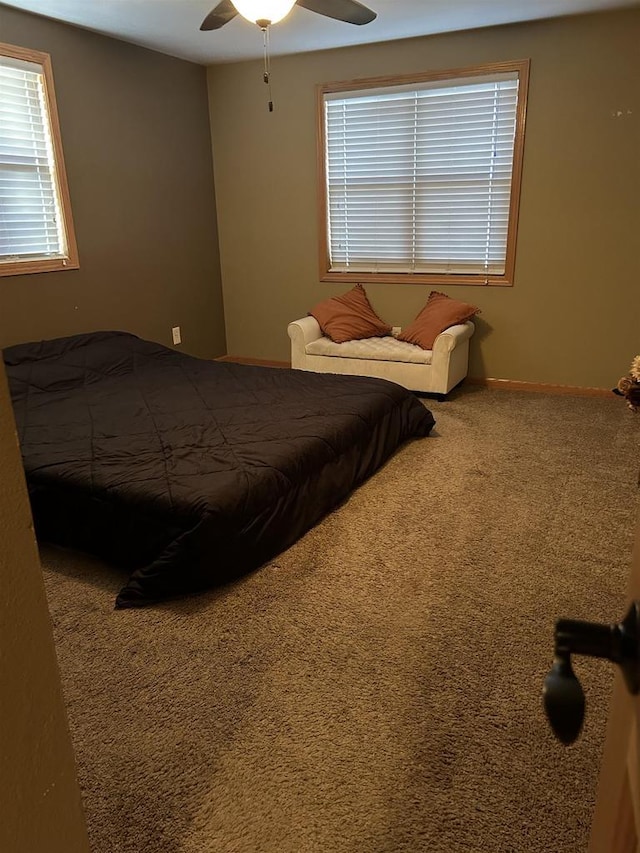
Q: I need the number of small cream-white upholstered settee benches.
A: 1